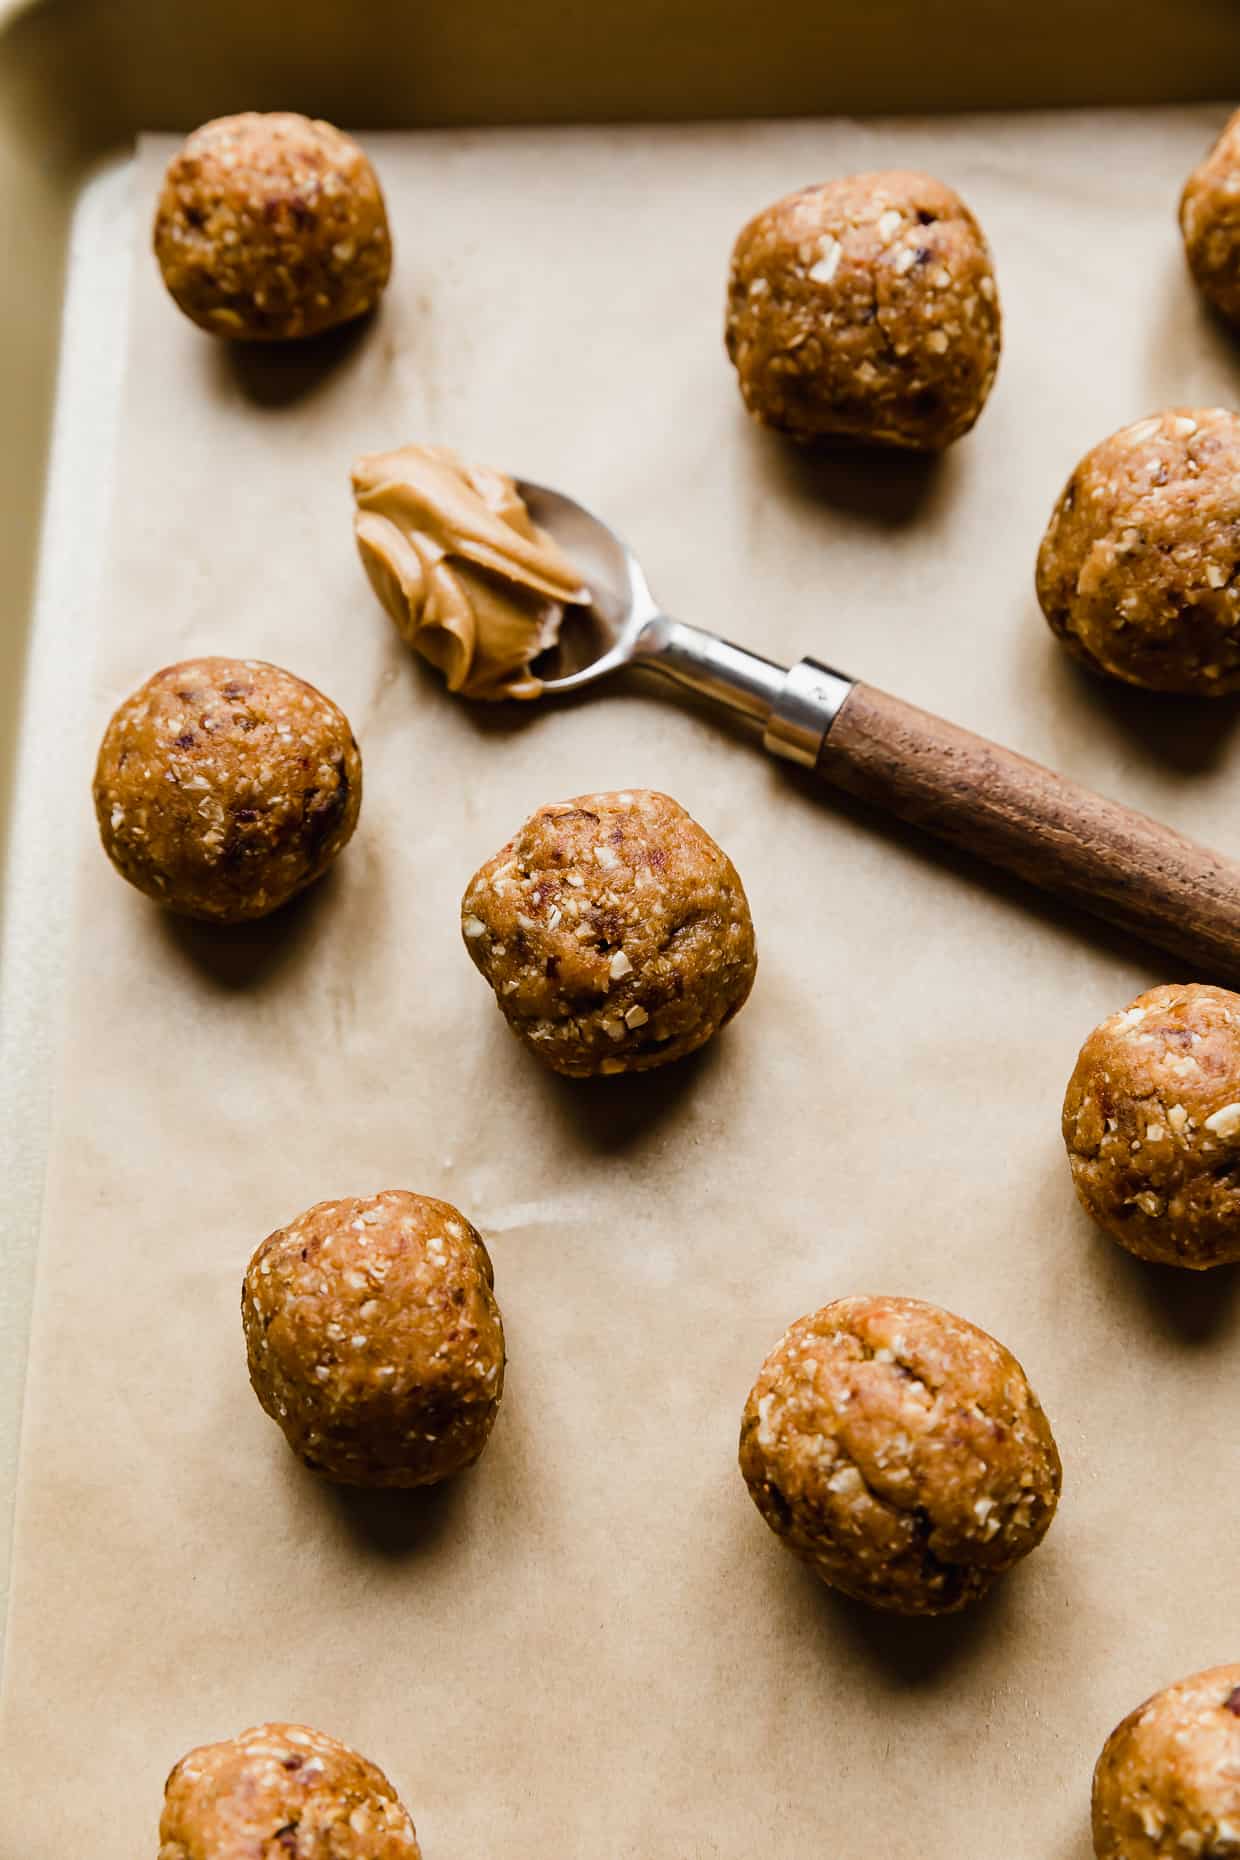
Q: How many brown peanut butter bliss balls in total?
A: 11